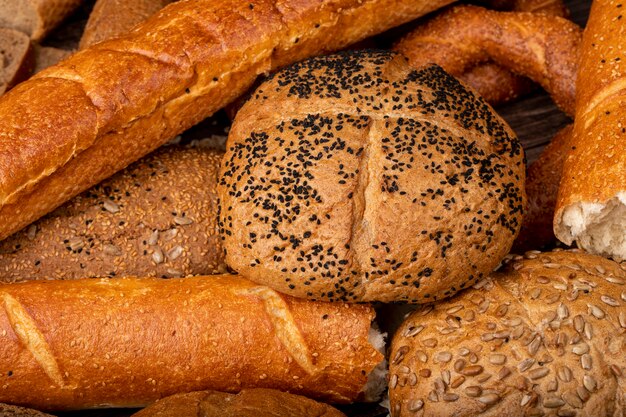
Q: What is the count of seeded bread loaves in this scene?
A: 3